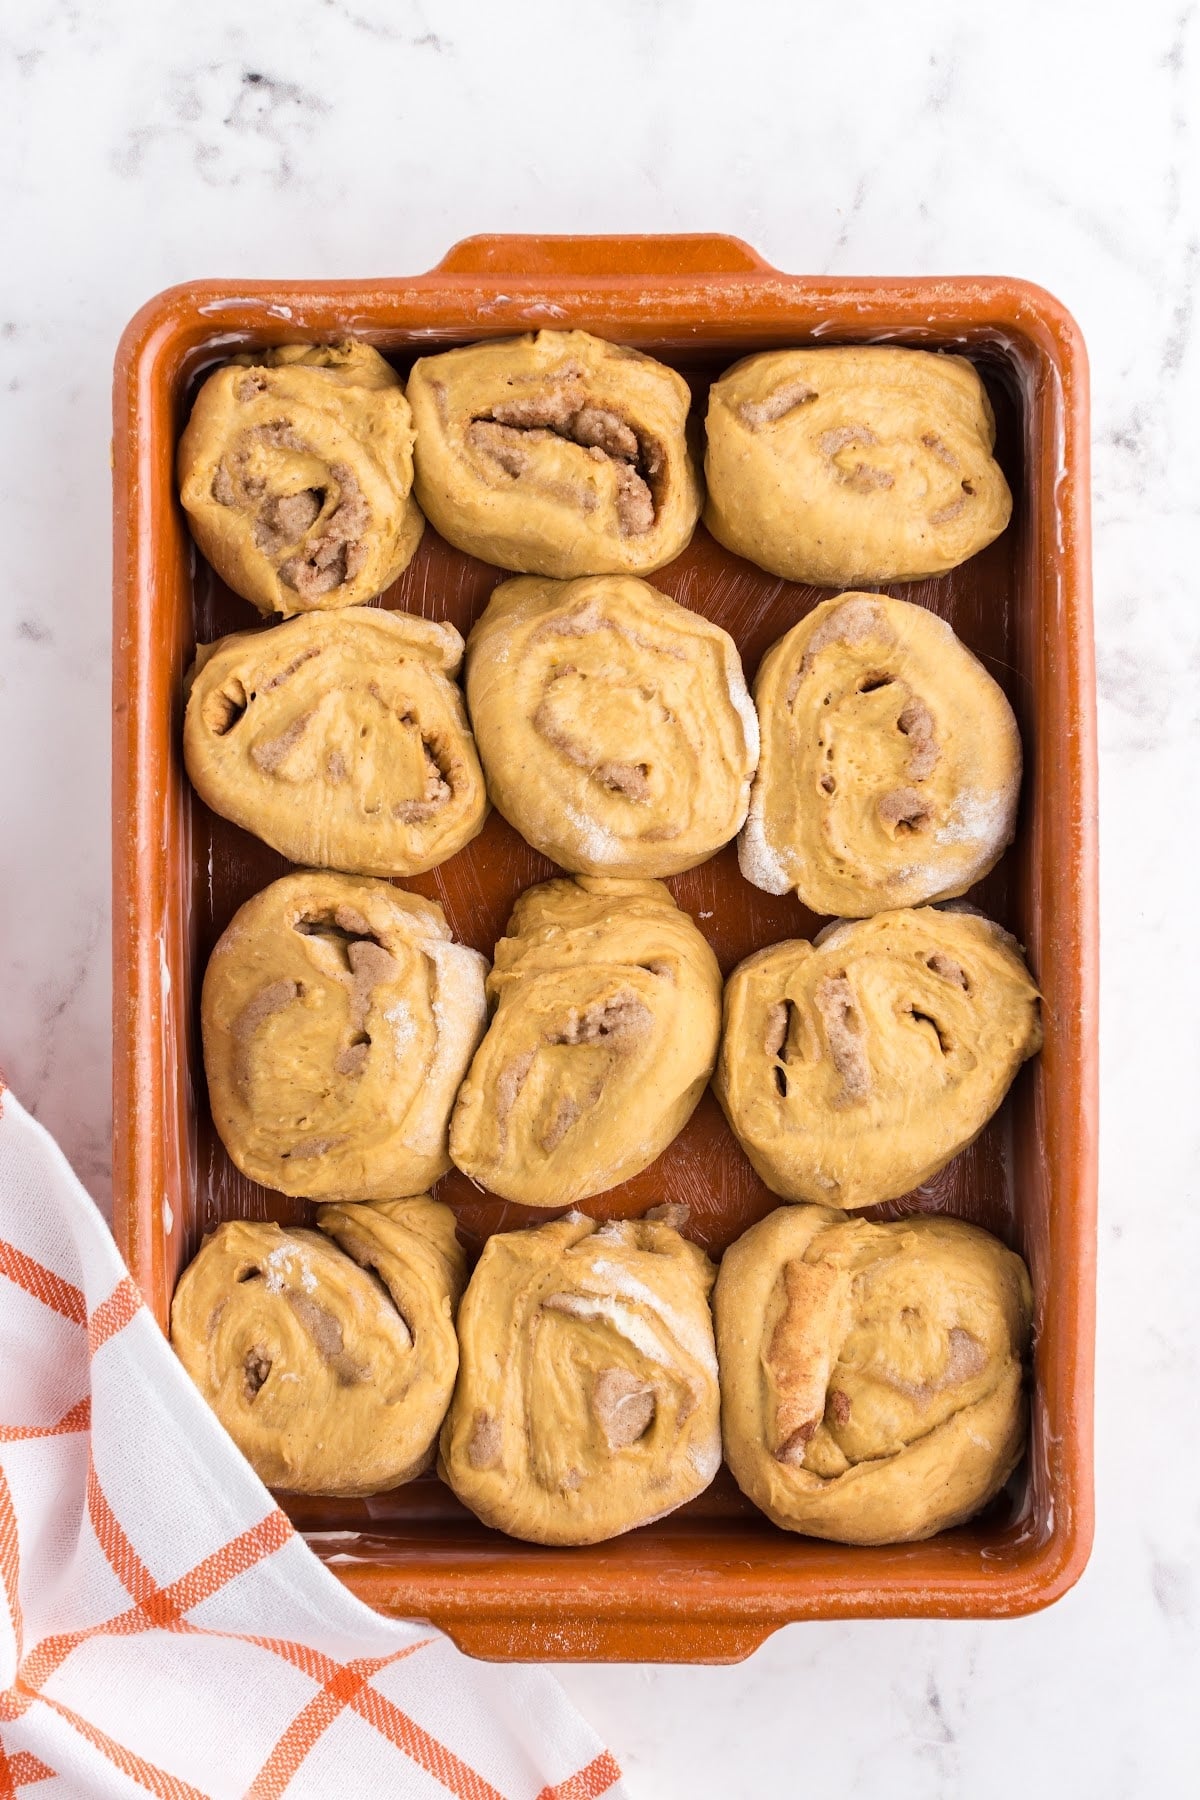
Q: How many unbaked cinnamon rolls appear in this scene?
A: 12